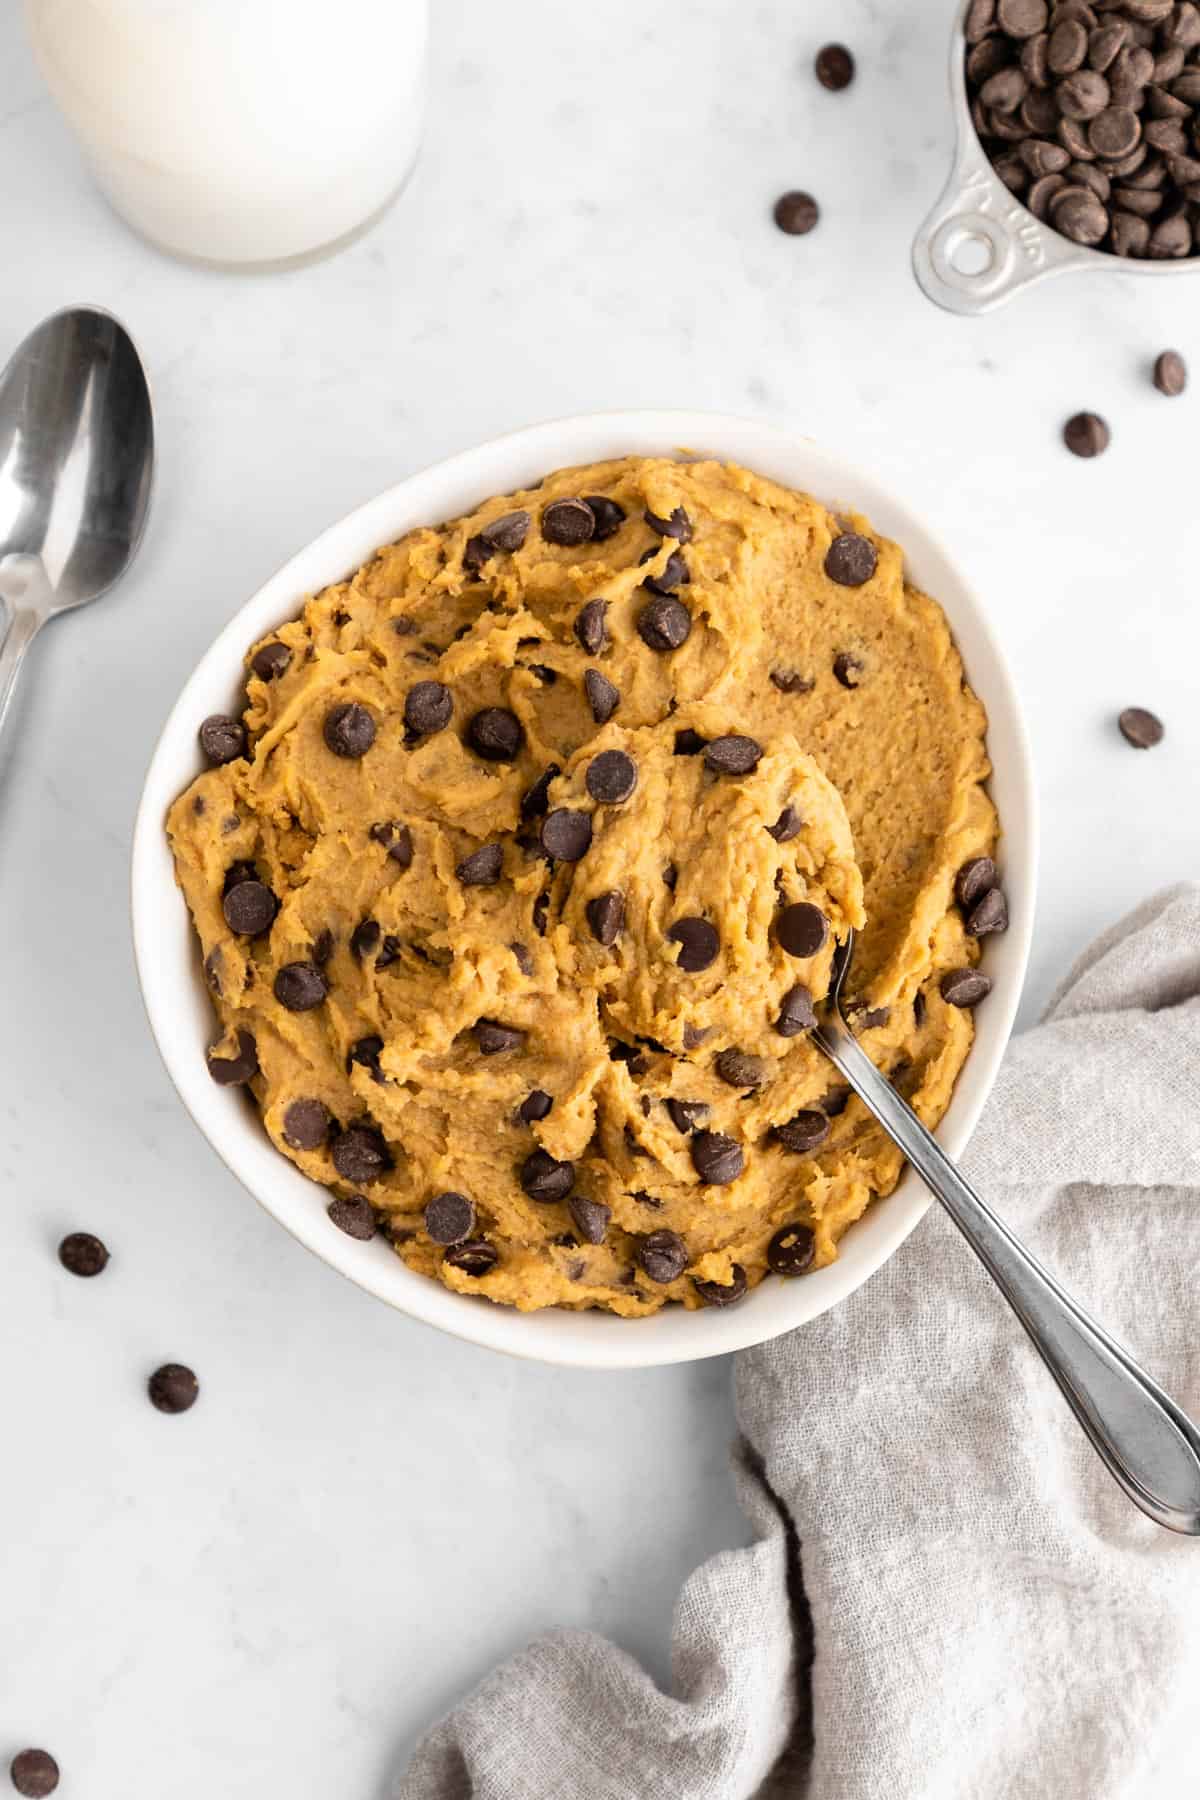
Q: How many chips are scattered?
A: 8